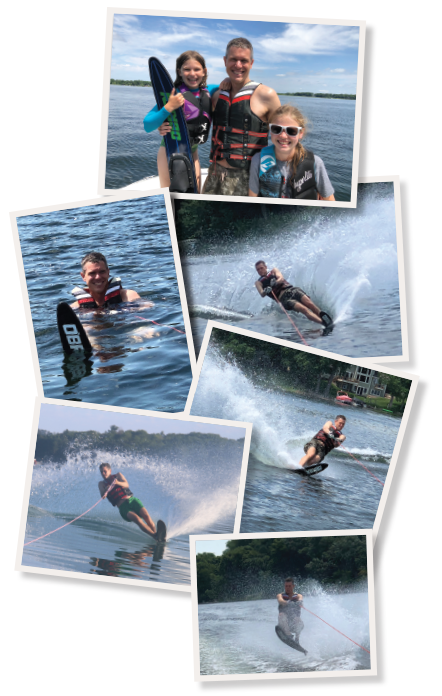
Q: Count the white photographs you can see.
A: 6